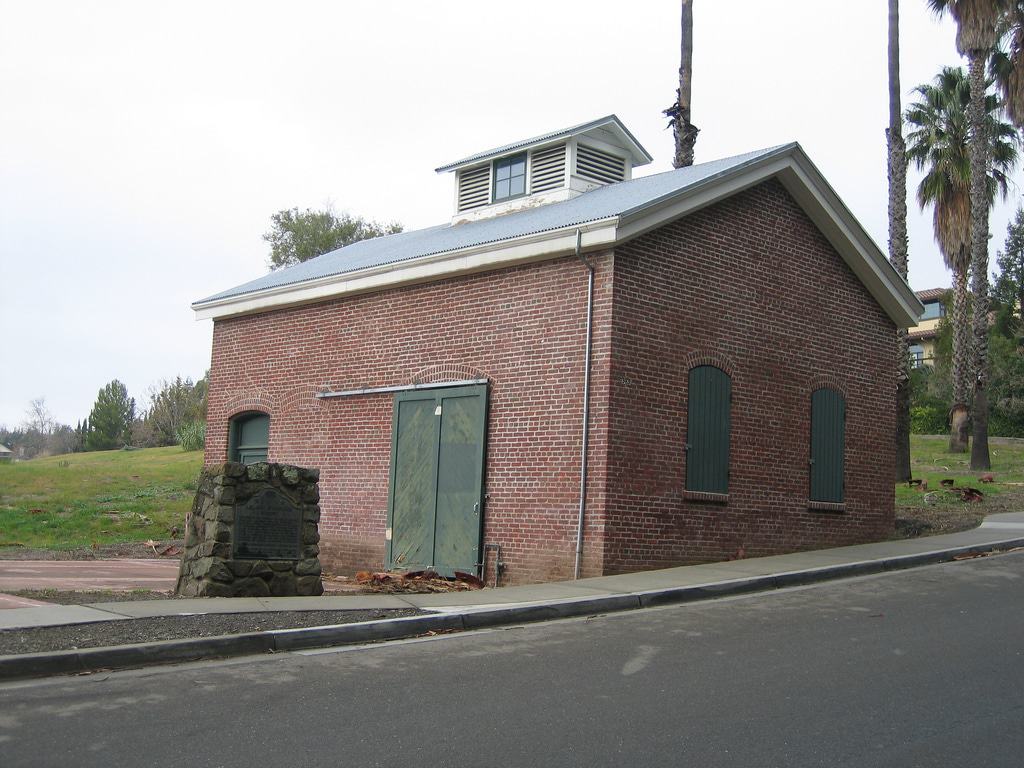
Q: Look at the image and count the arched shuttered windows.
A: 2